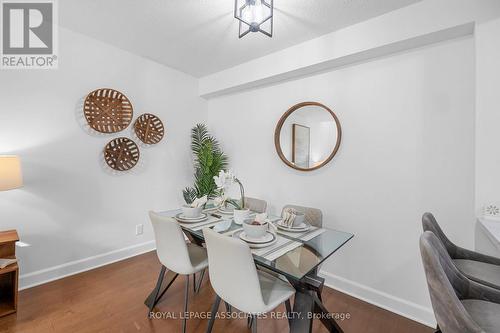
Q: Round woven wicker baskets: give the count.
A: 3